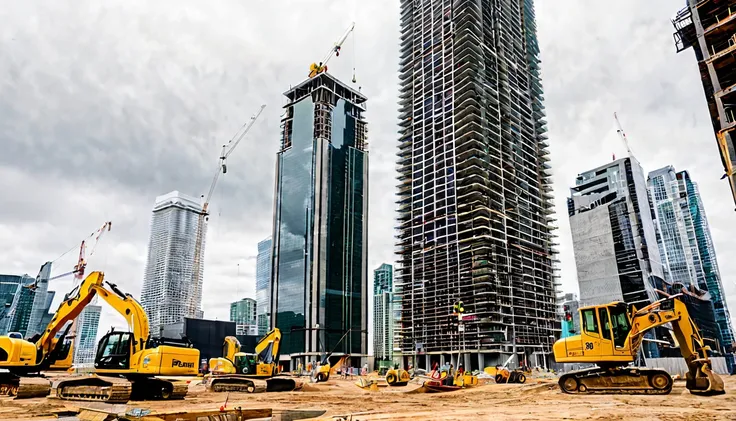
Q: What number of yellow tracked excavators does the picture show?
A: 4